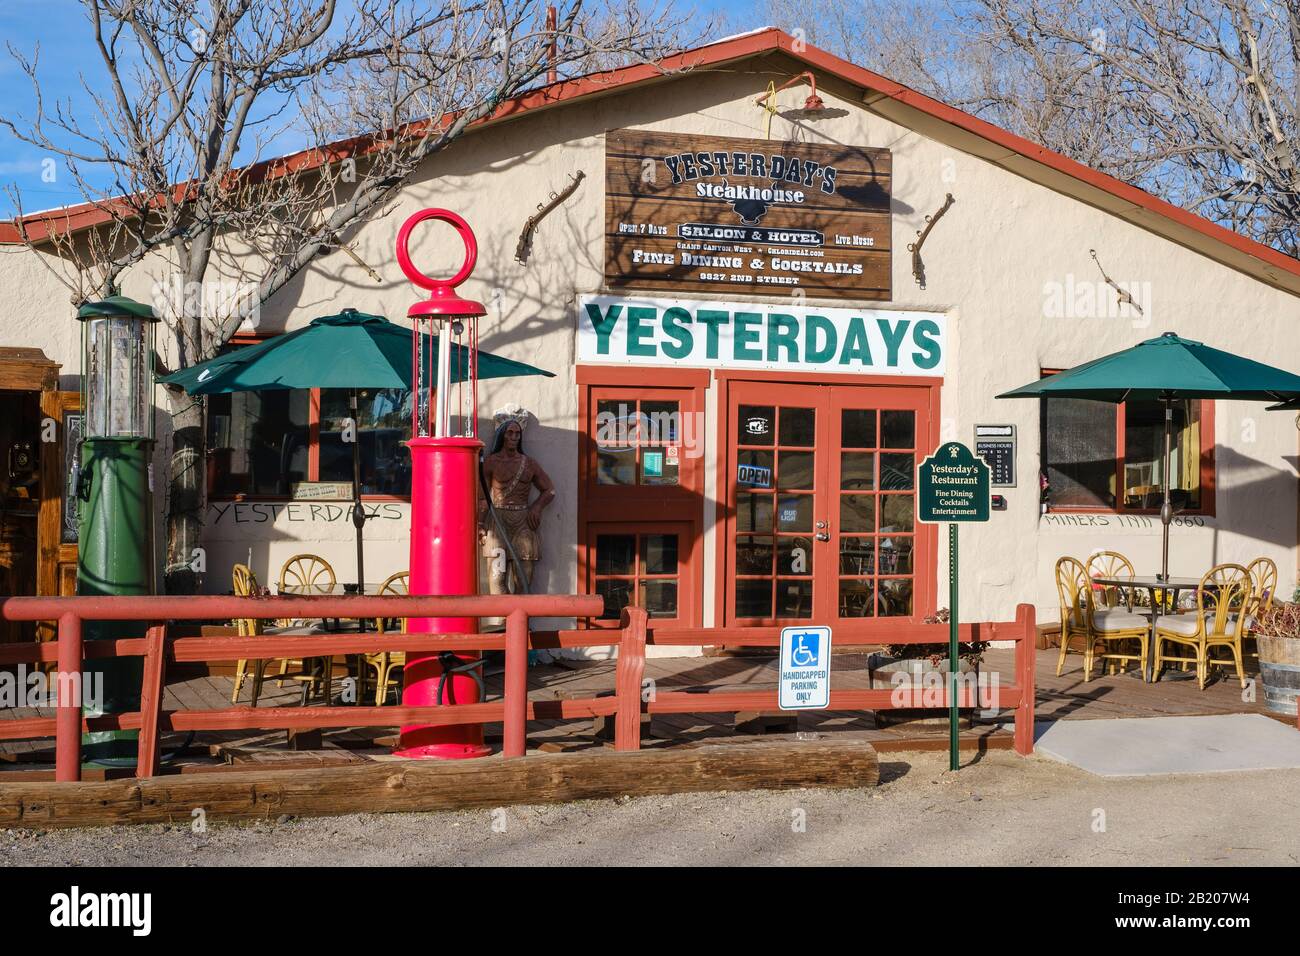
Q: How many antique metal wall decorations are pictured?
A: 4